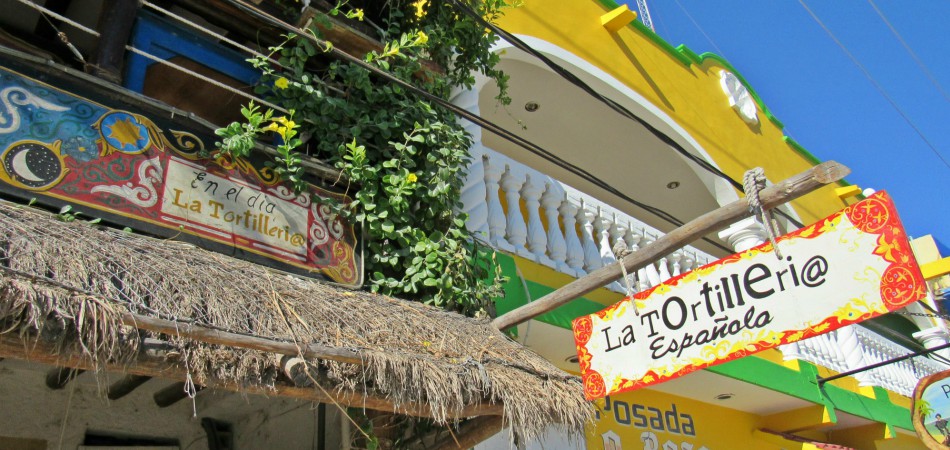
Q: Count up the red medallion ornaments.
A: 4